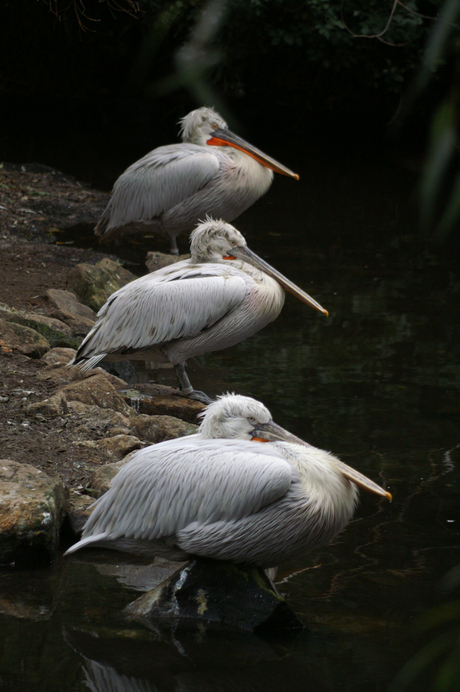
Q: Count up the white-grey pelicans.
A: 3